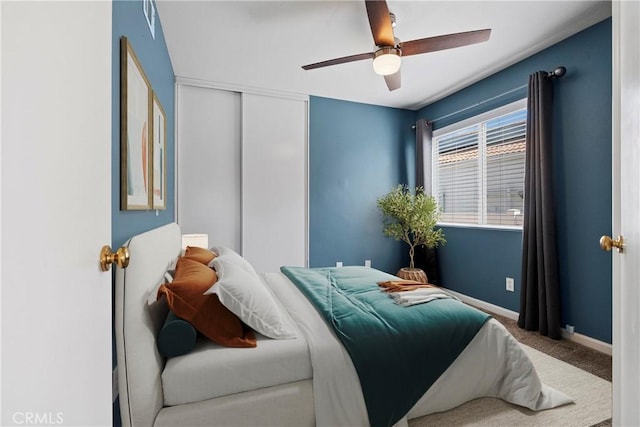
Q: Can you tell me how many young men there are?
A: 0